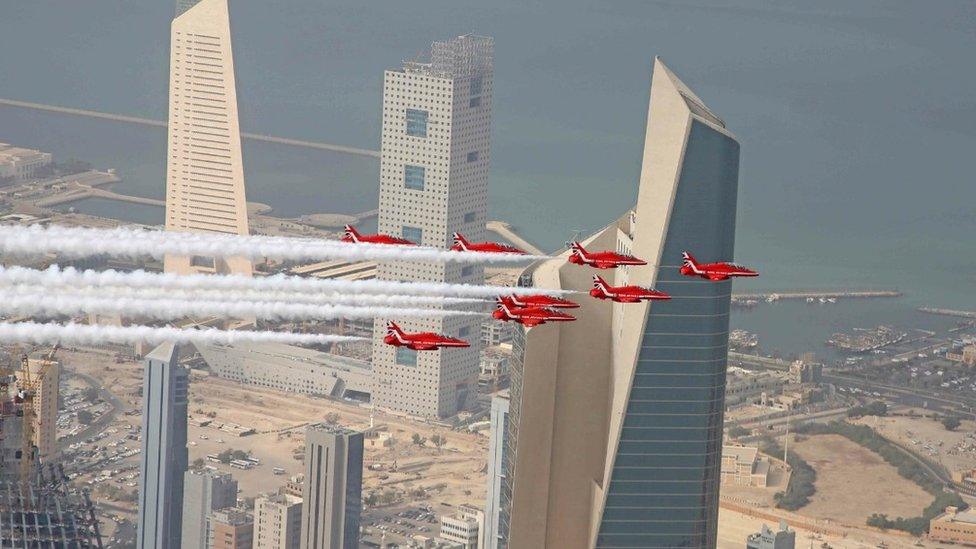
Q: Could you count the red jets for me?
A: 8